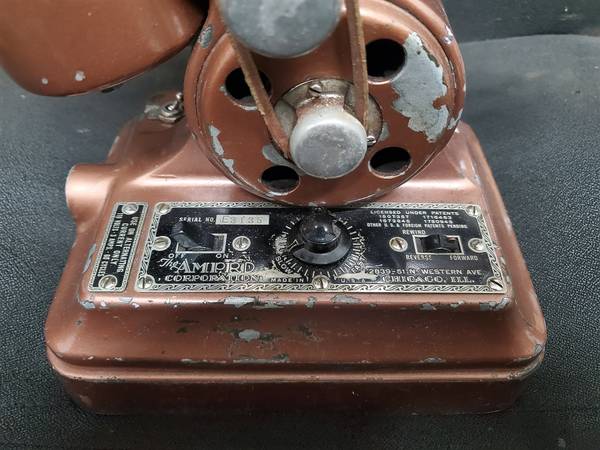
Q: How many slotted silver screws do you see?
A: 13